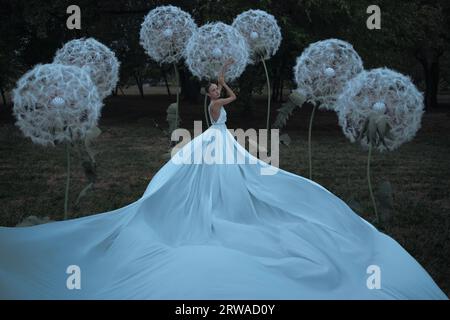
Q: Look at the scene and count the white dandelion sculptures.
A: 7